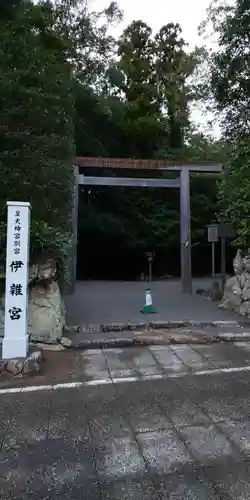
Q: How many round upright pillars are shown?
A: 2